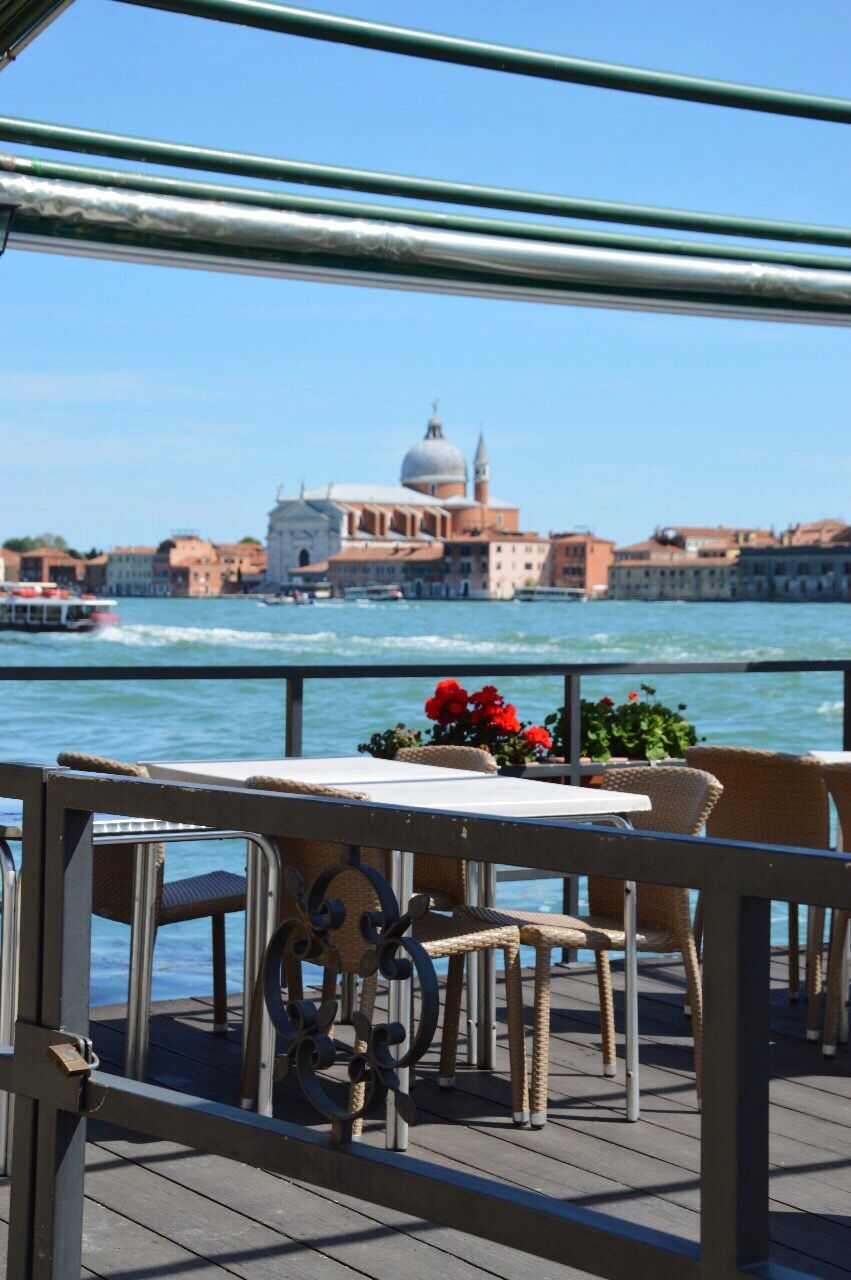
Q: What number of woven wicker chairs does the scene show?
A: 6